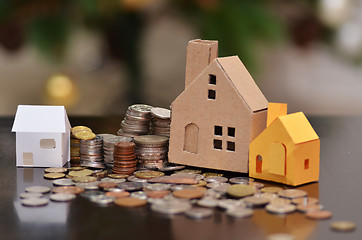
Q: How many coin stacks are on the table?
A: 7